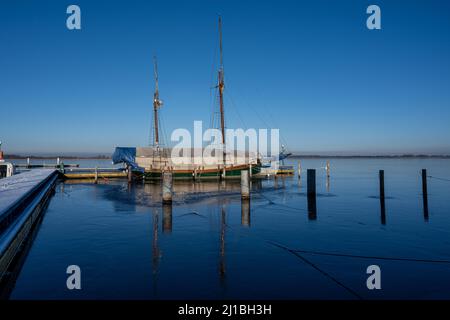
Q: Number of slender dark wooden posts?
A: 3